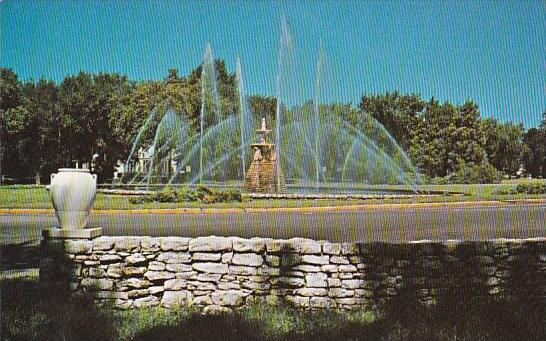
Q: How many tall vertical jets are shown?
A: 4